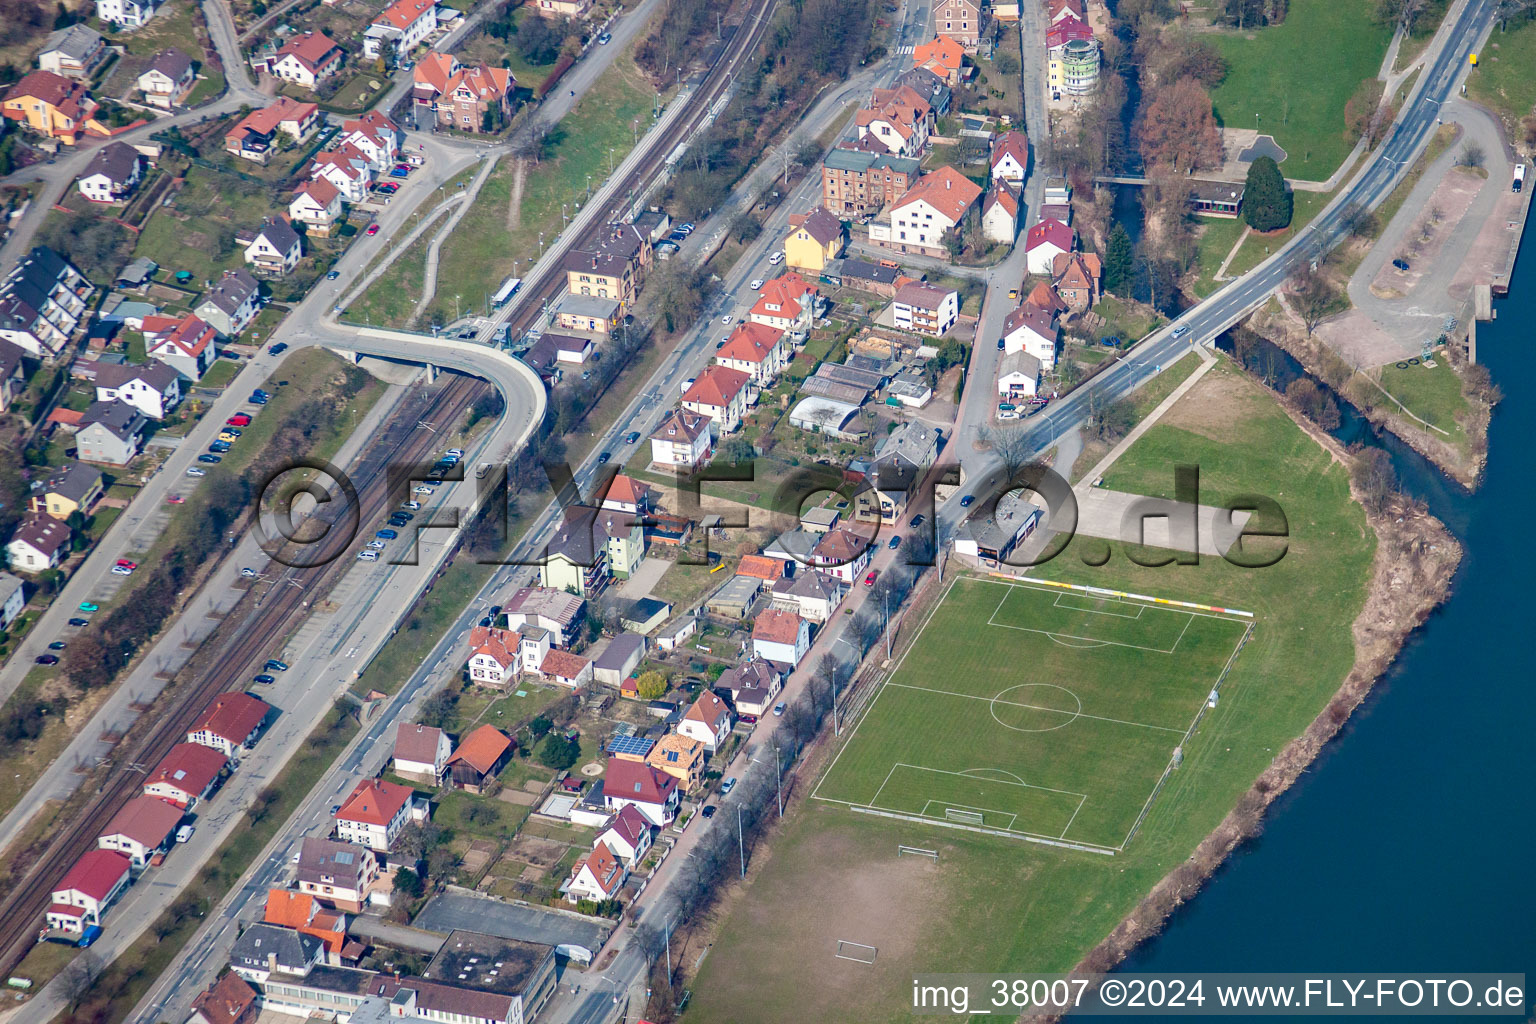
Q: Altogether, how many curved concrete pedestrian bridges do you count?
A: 1